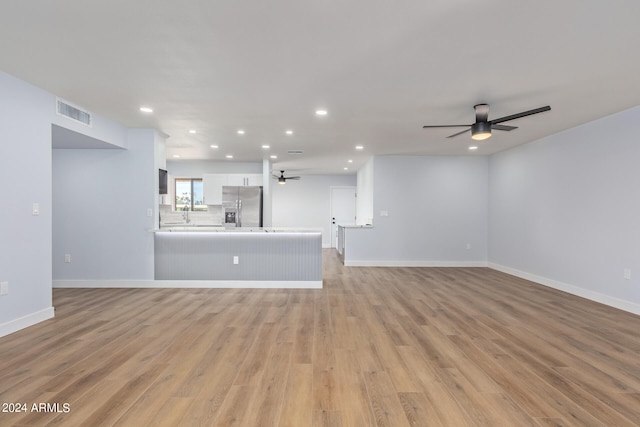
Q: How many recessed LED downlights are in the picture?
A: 14